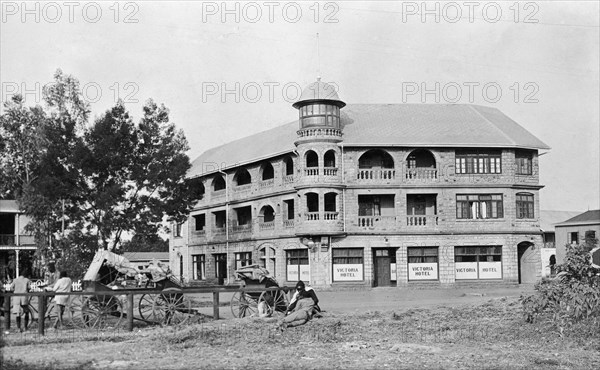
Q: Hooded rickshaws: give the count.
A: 3